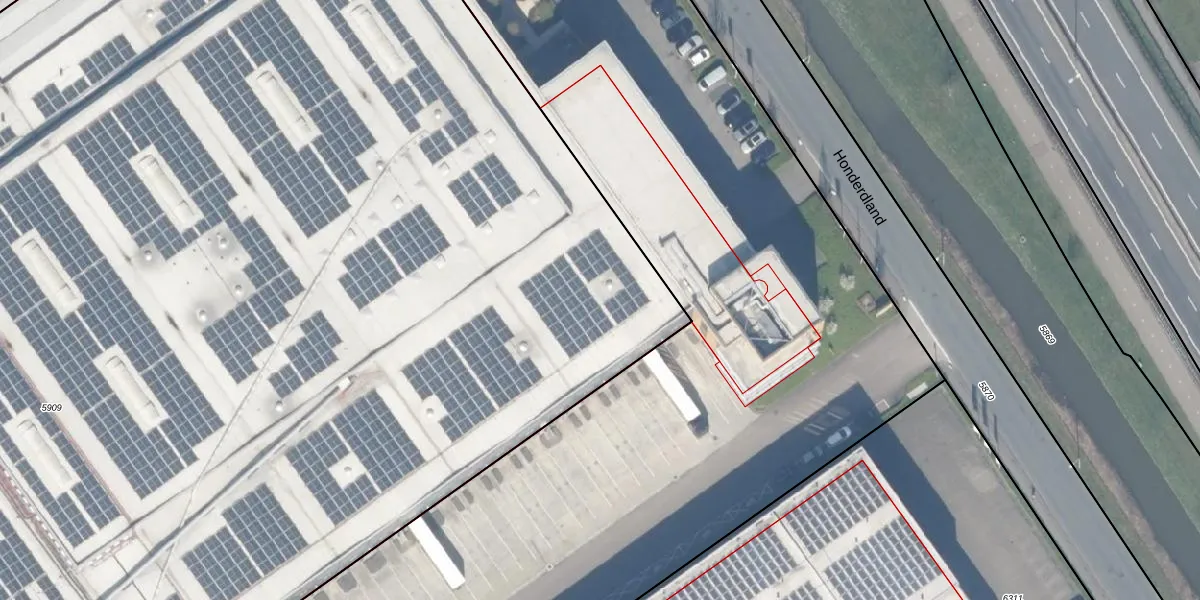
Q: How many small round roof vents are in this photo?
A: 12